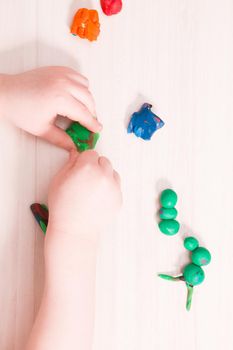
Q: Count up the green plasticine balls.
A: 6